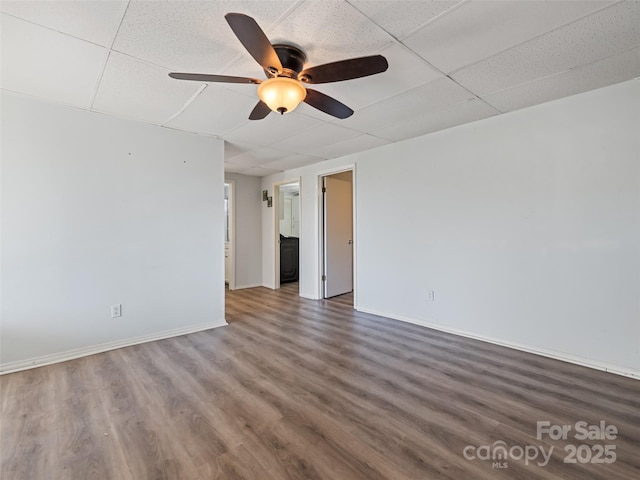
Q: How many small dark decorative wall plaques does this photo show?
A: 2